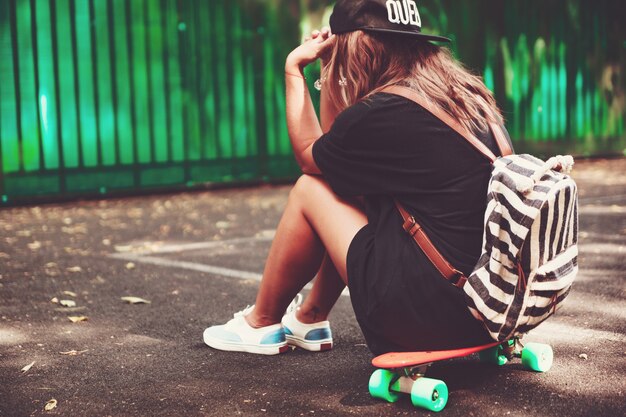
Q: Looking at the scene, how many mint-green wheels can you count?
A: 4